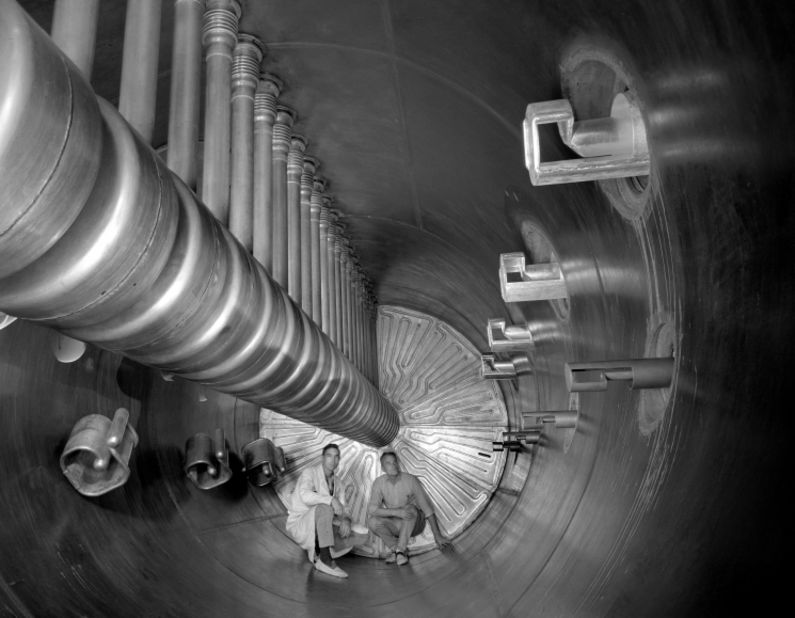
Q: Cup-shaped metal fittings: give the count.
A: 3